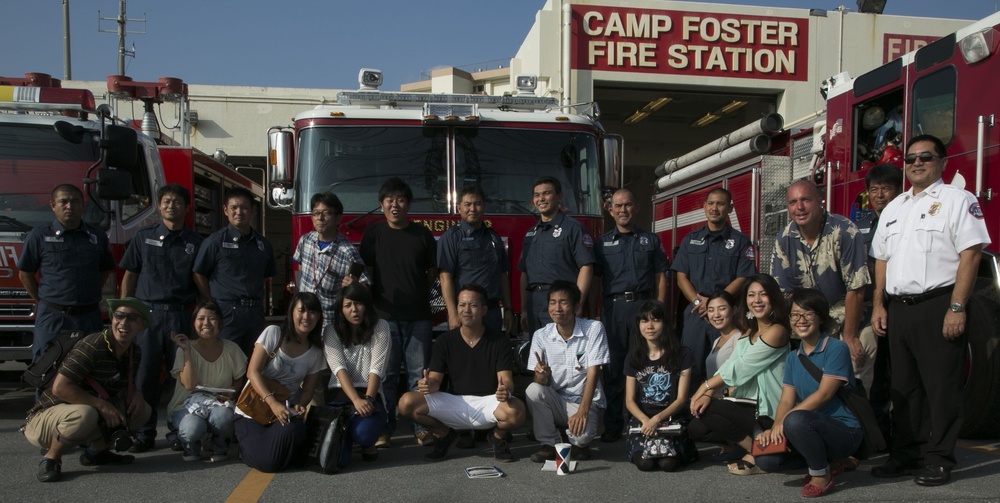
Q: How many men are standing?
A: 12